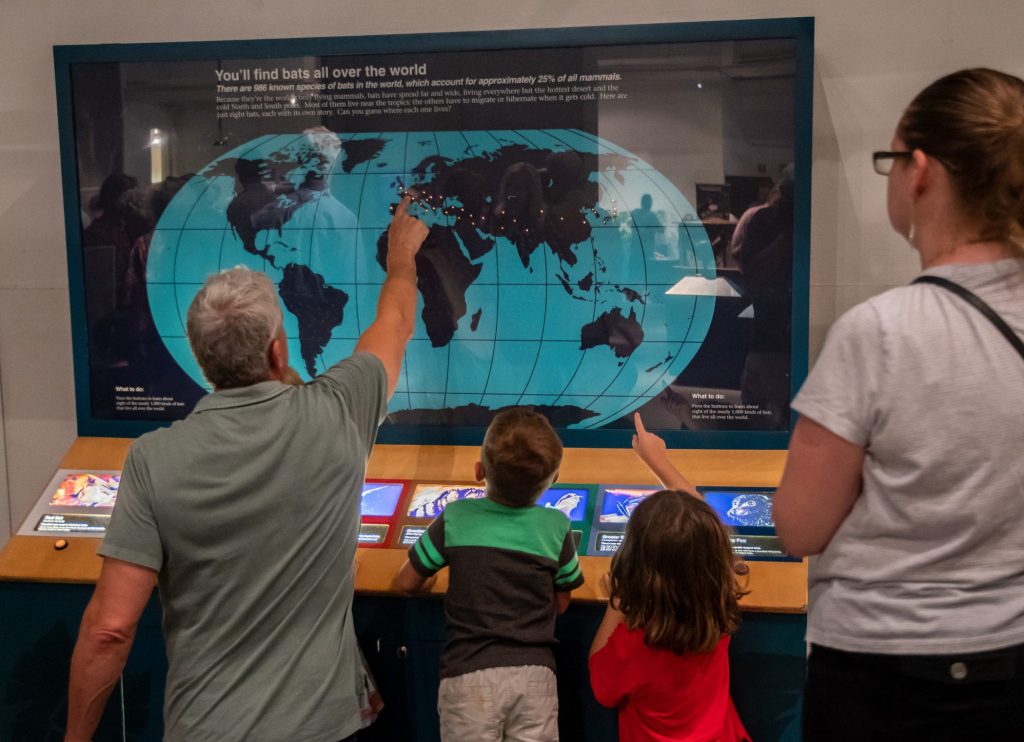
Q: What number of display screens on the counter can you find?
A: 6